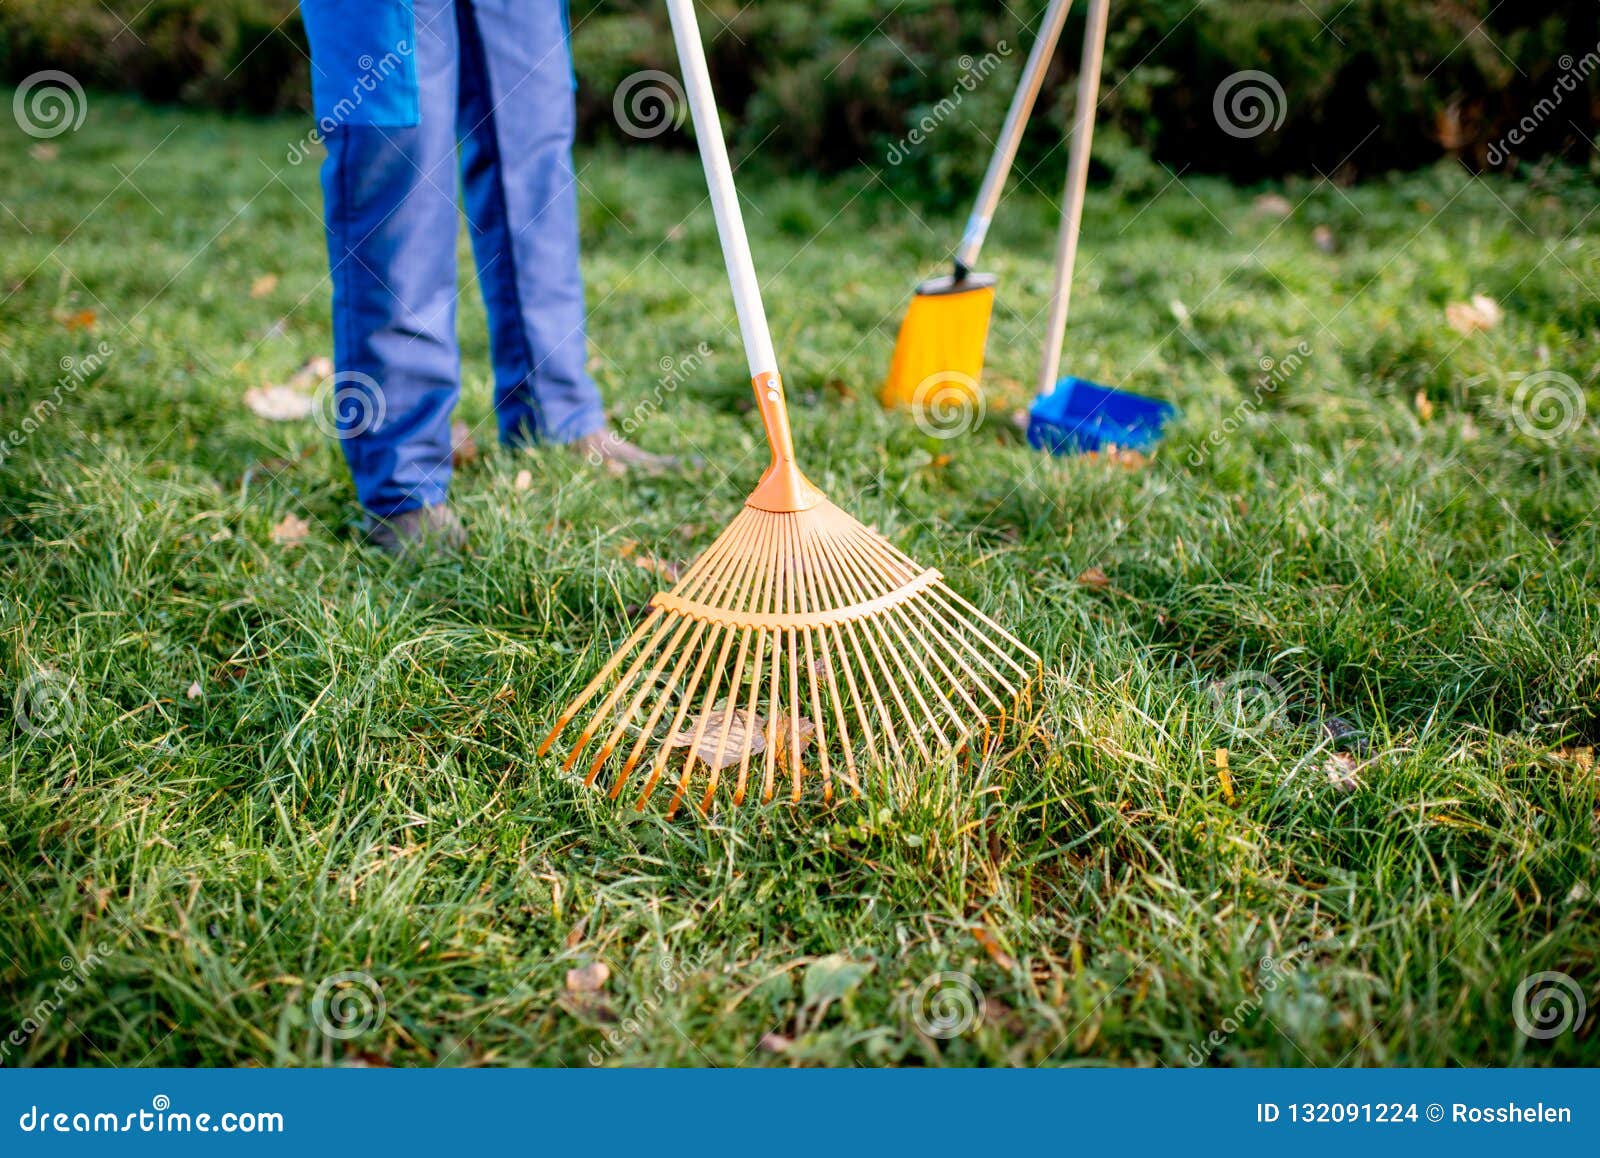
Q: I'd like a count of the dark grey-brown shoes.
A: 2